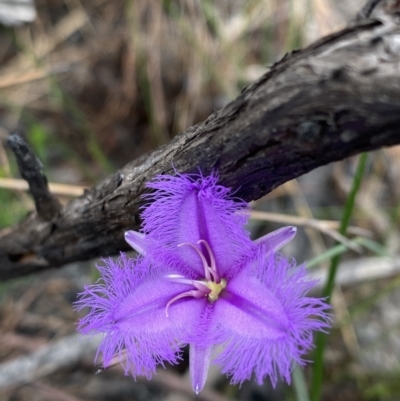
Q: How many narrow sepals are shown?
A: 3